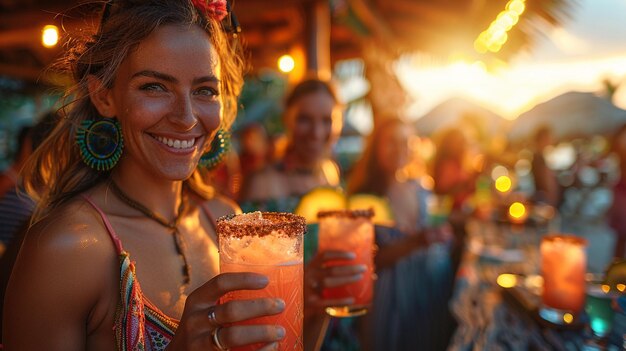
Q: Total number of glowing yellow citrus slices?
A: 2